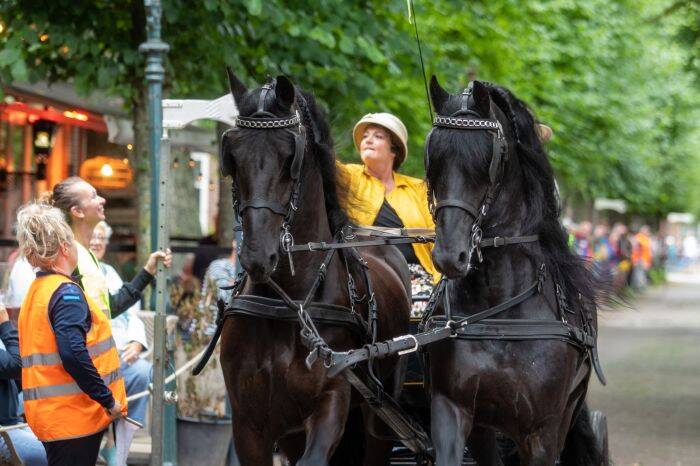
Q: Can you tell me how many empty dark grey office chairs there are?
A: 0